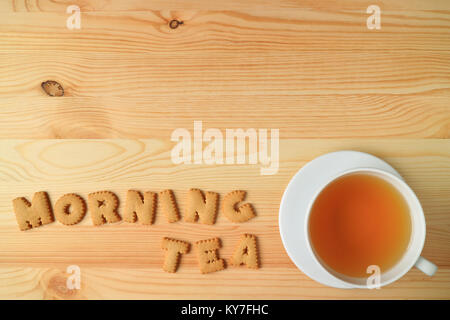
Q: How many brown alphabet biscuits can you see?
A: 10